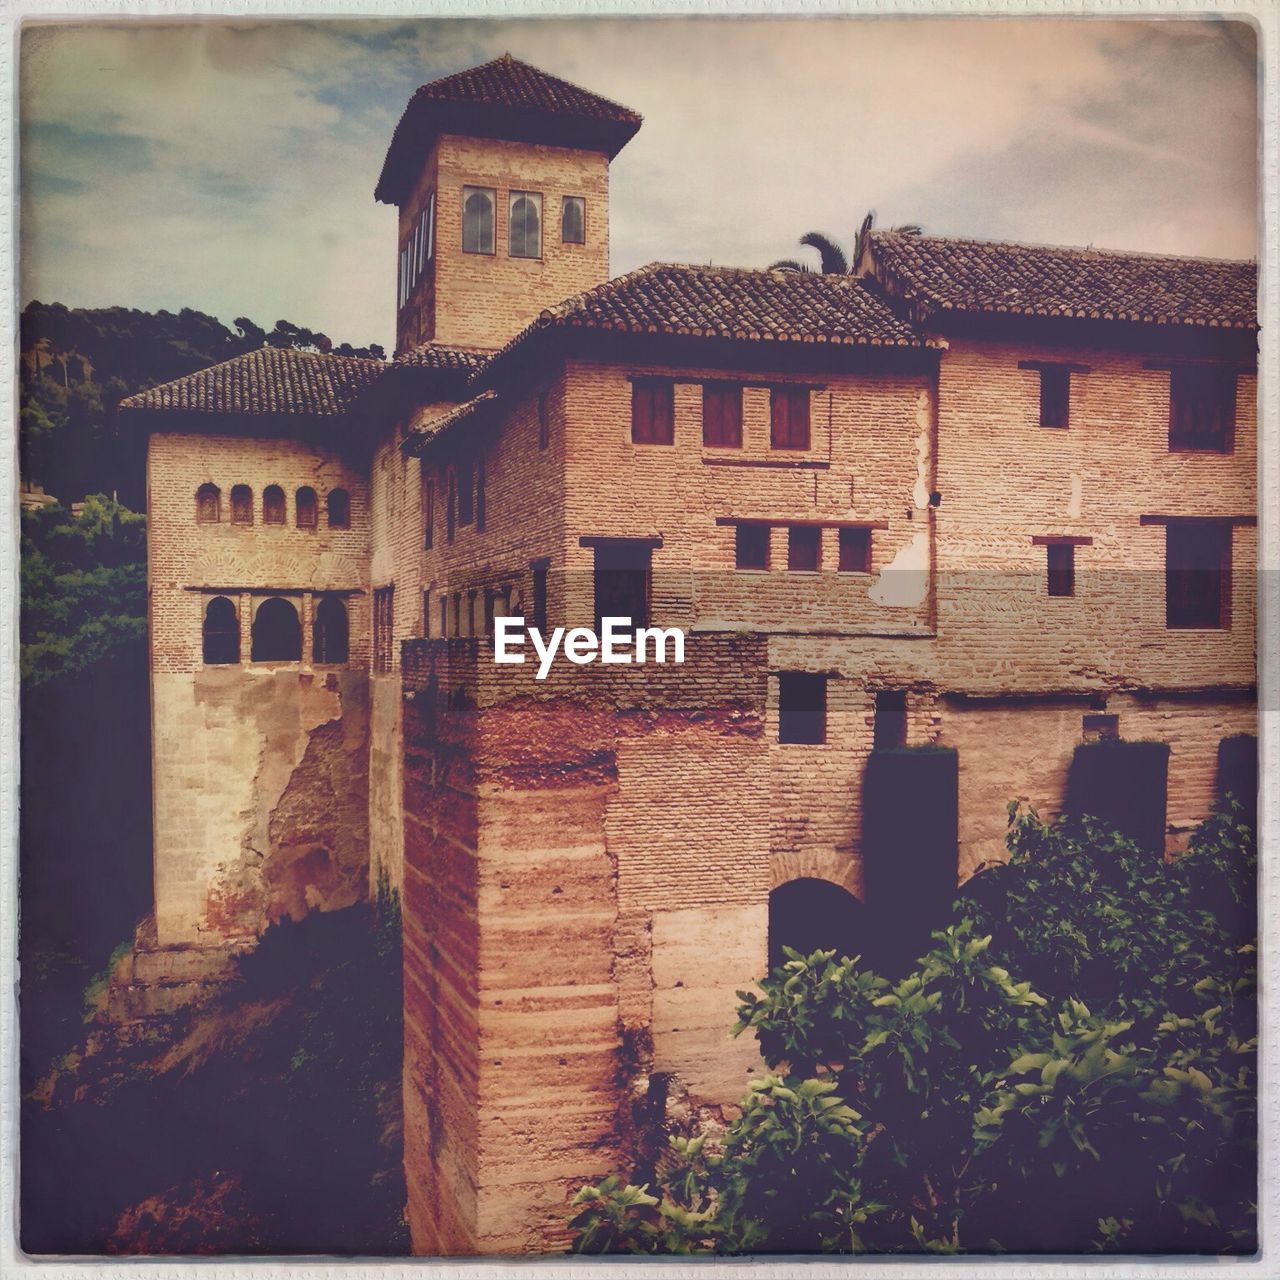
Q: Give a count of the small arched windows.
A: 5